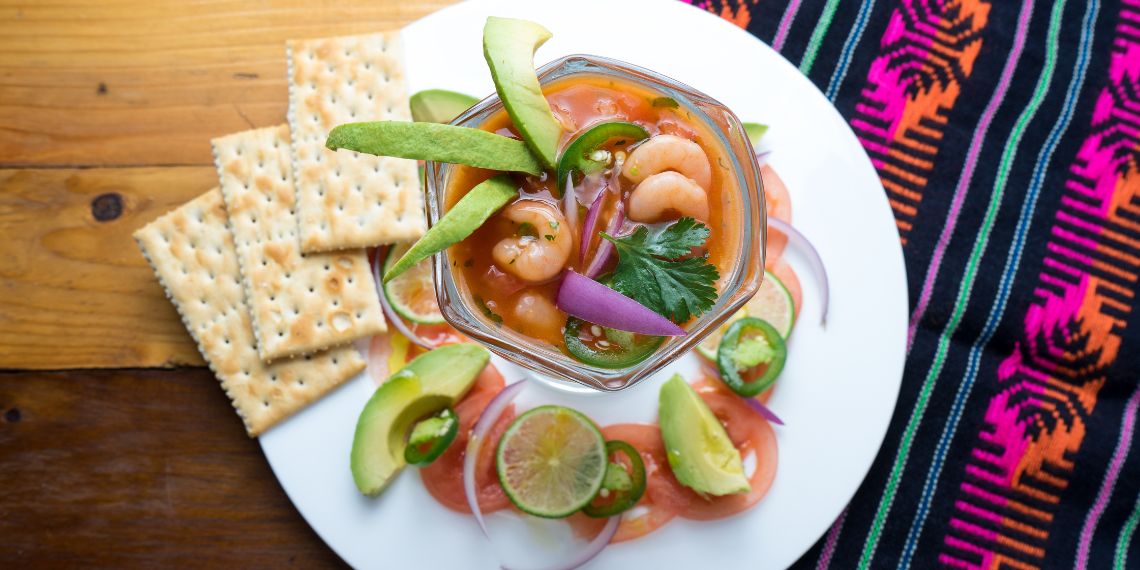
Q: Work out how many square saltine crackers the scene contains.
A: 3